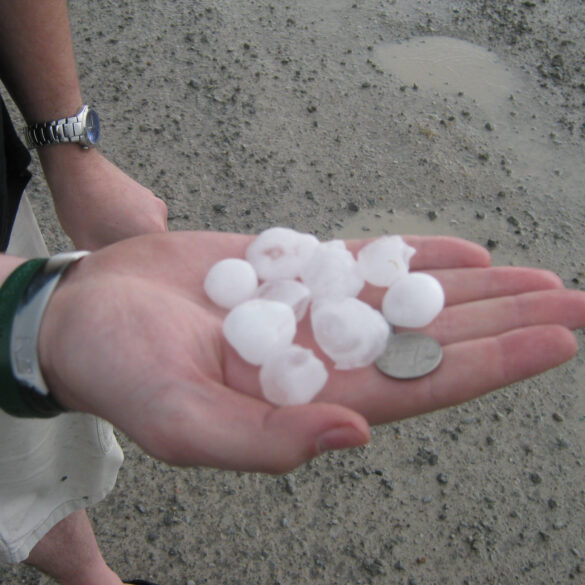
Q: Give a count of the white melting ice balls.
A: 9